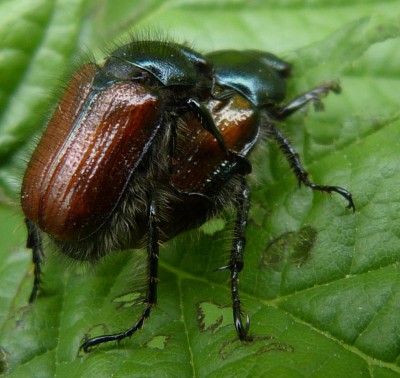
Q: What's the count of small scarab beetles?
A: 2